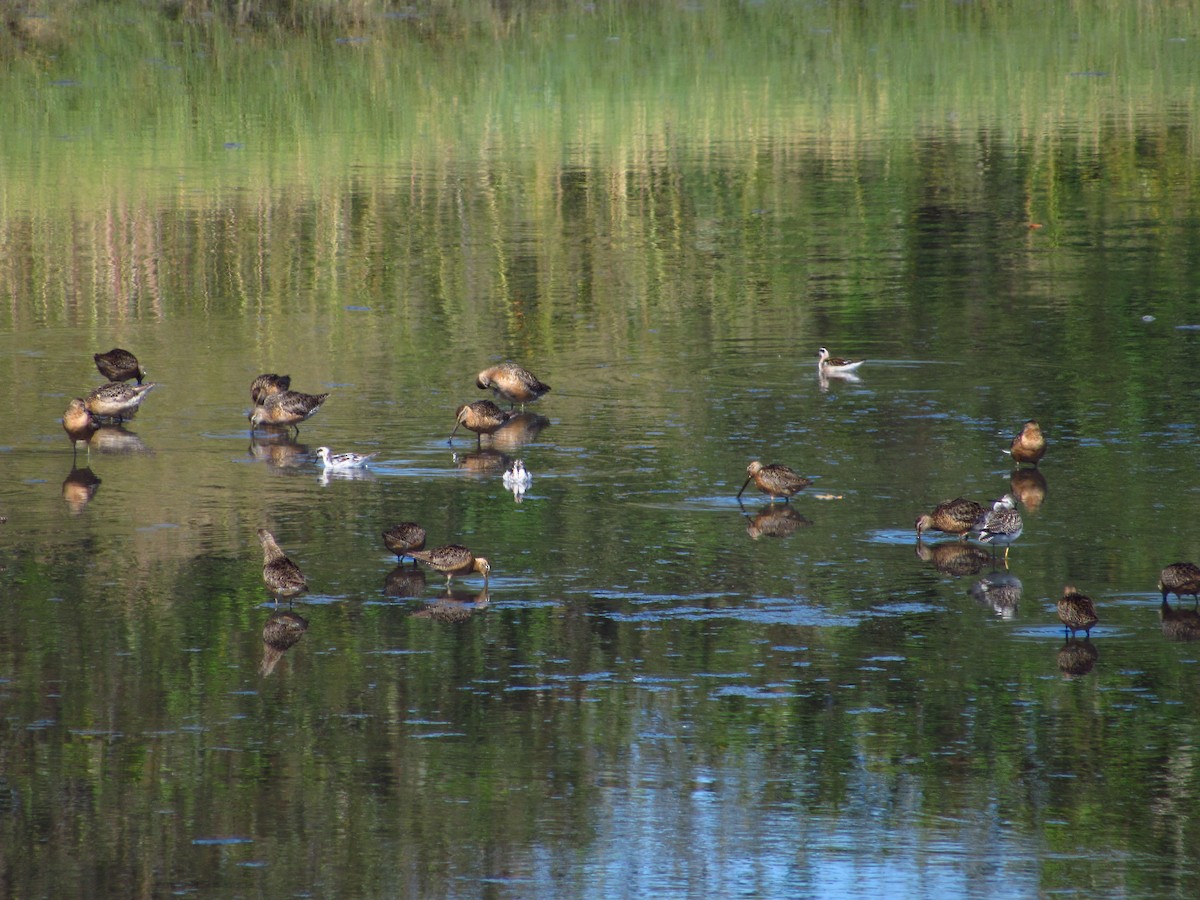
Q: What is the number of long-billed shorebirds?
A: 15